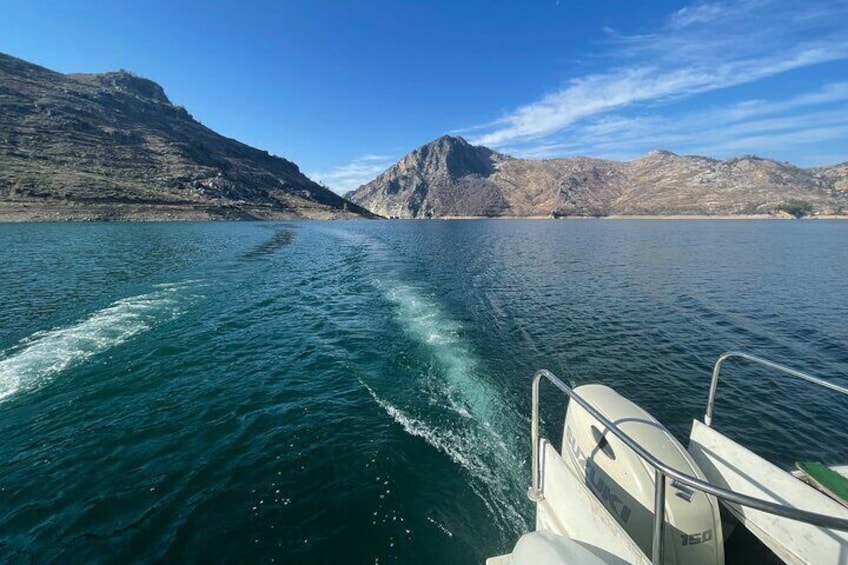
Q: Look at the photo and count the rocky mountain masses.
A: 2